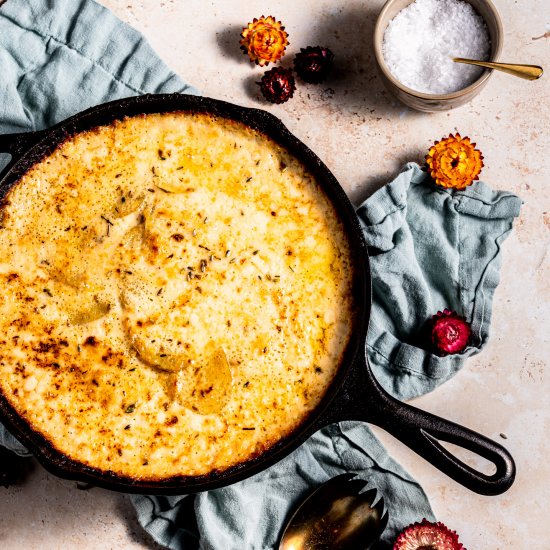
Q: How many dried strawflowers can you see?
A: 6